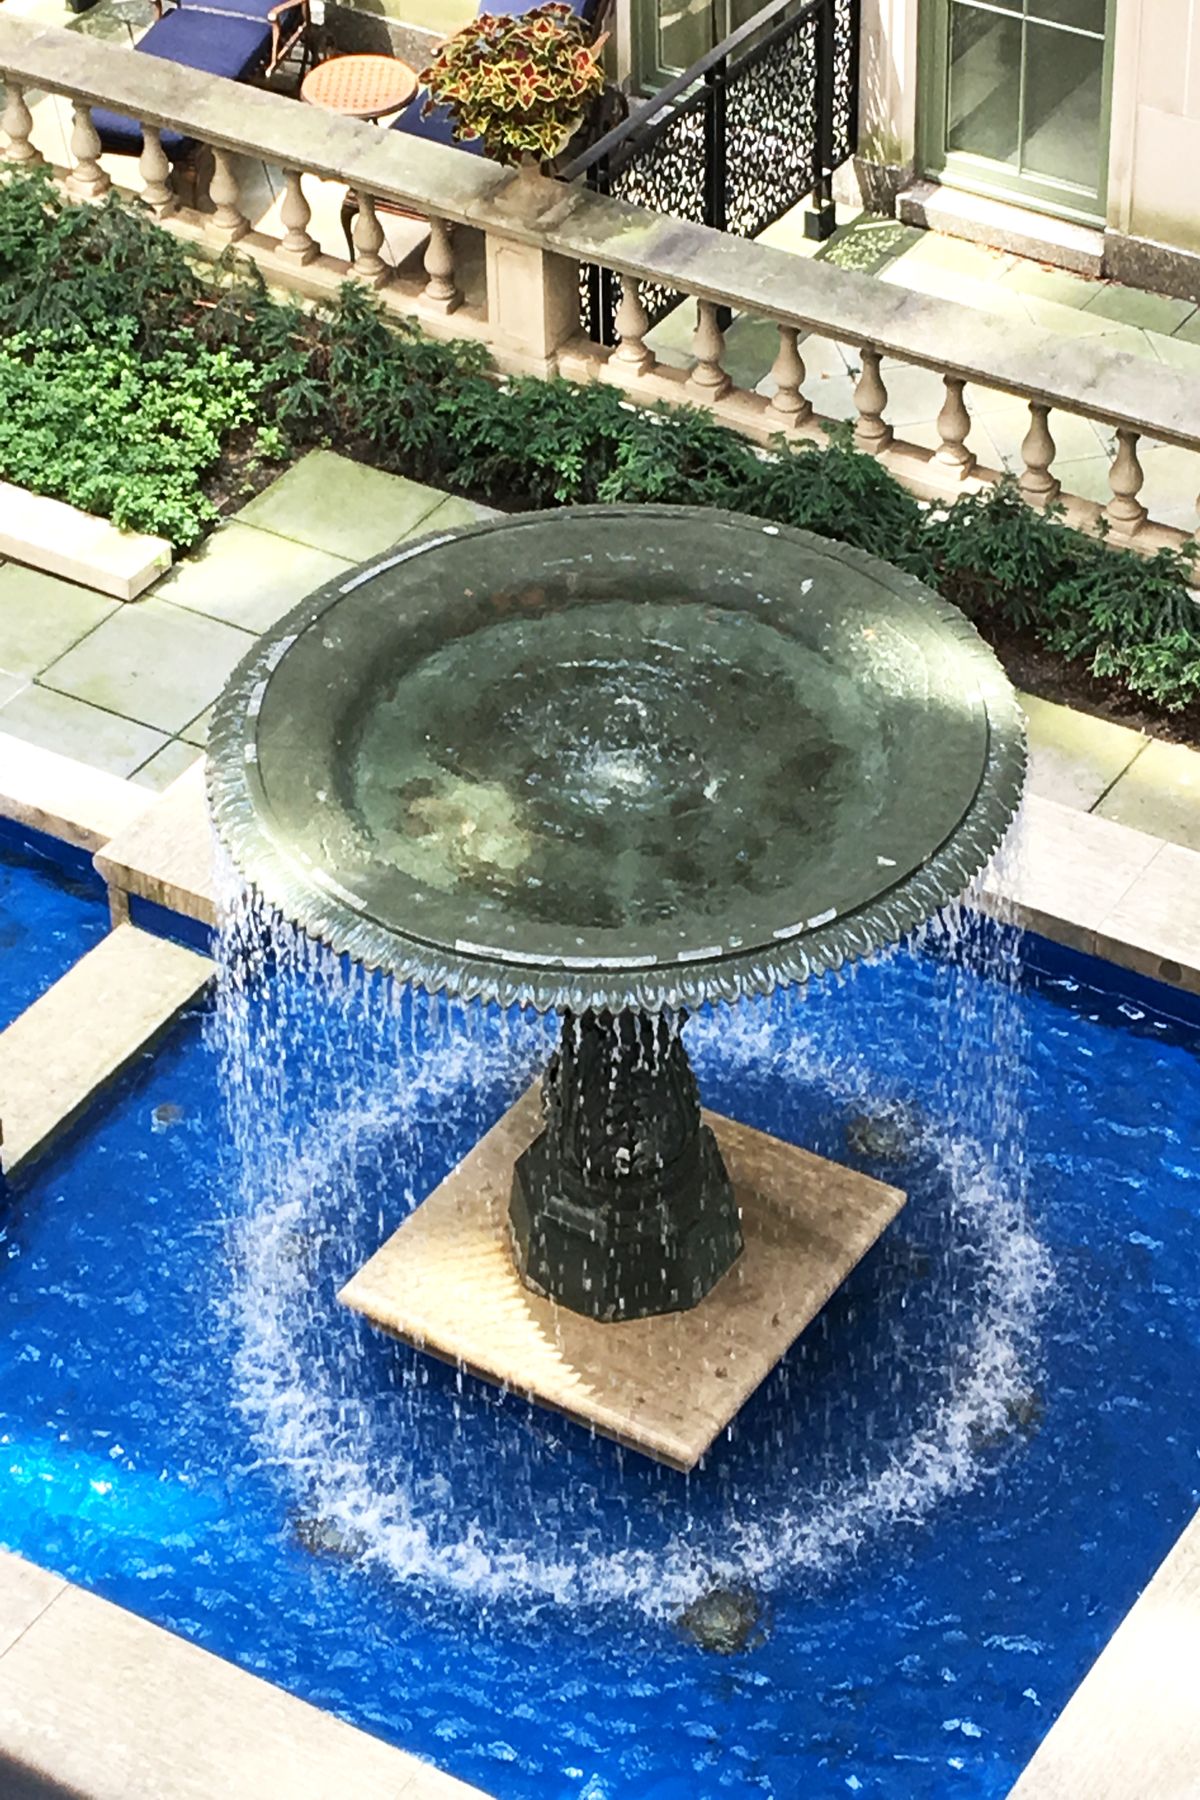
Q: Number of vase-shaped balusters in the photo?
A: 14